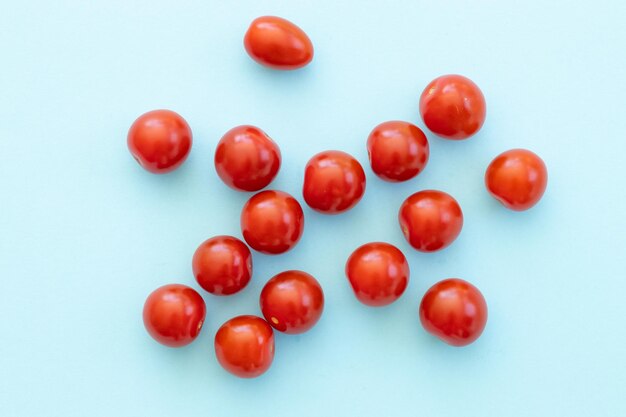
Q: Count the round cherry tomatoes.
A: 14